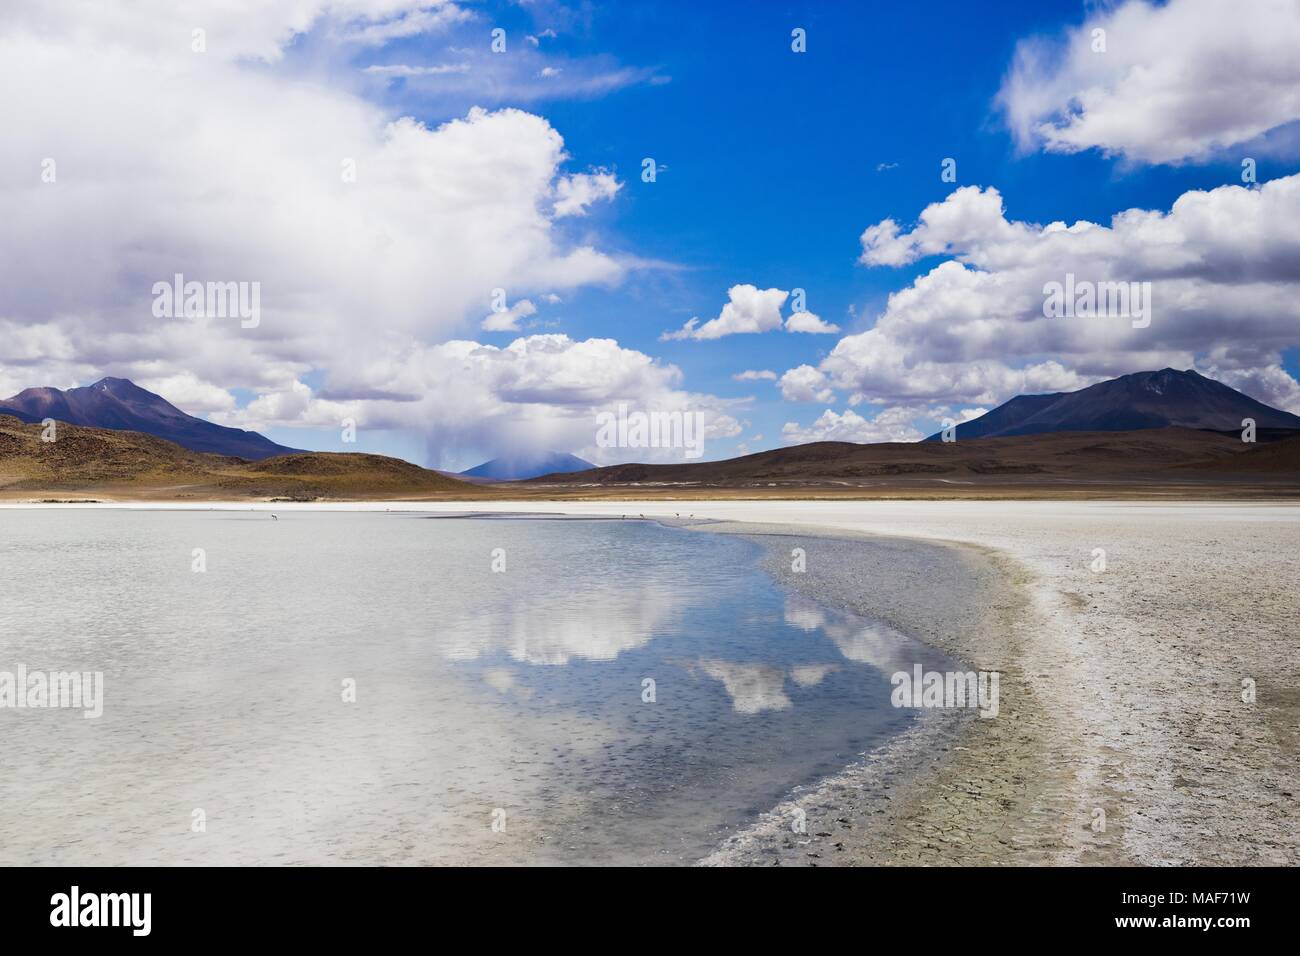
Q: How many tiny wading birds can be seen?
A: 5